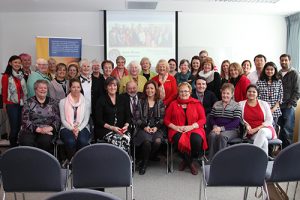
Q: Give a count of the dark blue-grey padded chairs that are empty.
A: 5